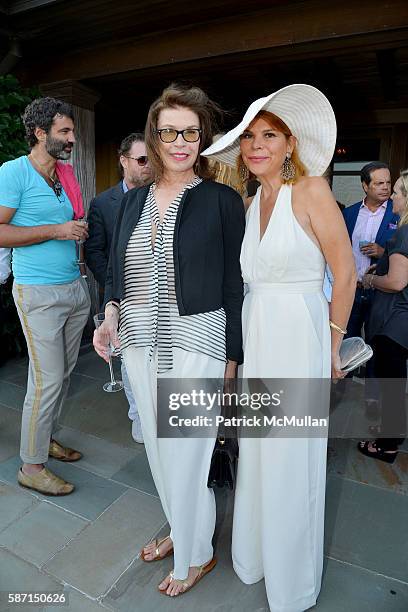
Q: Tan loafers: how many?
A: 2